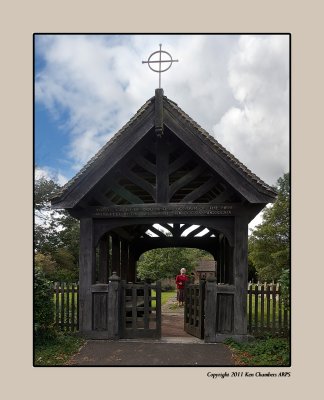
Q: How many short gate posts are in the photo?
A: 2